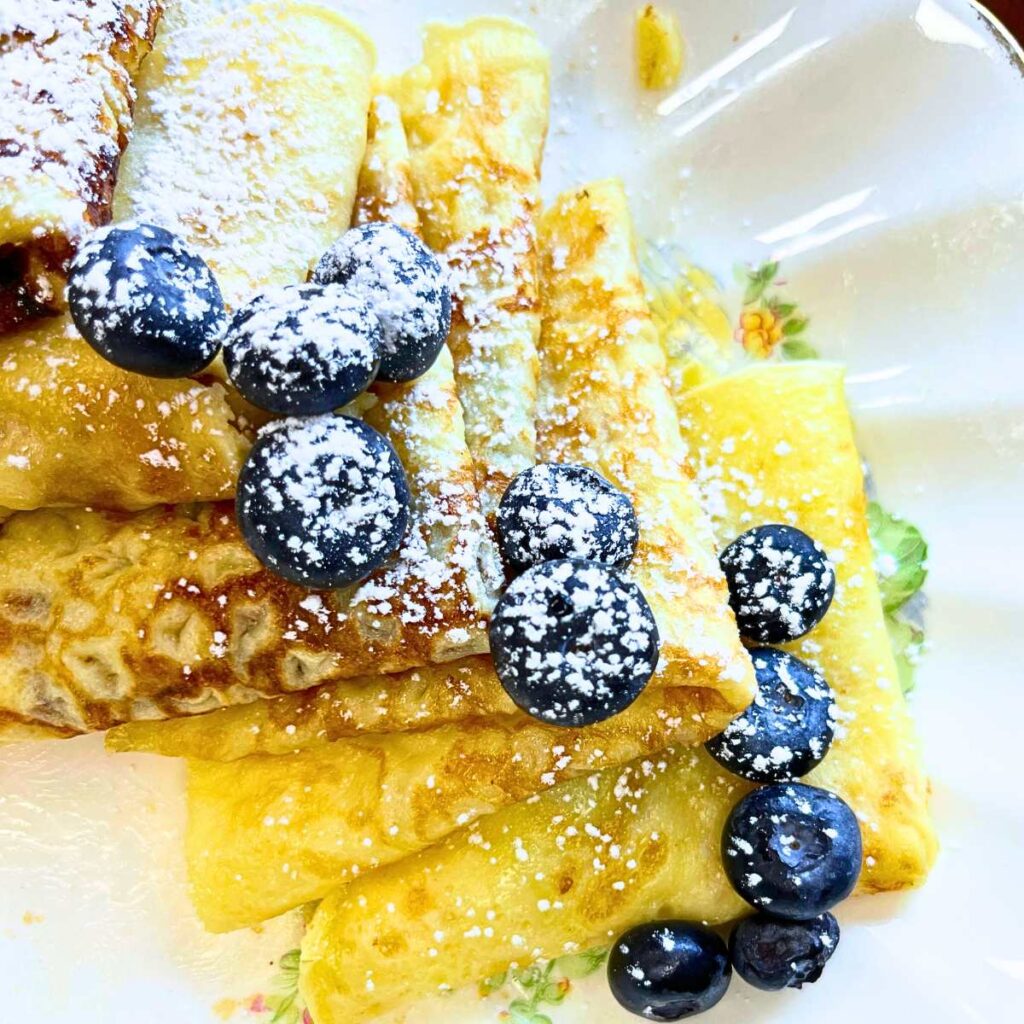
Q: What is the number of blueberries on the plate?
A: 11